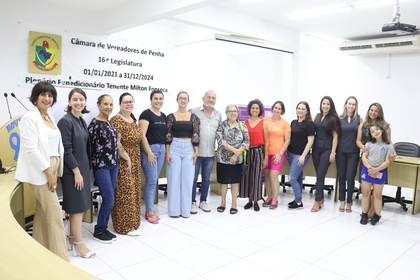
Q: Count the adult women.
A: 13